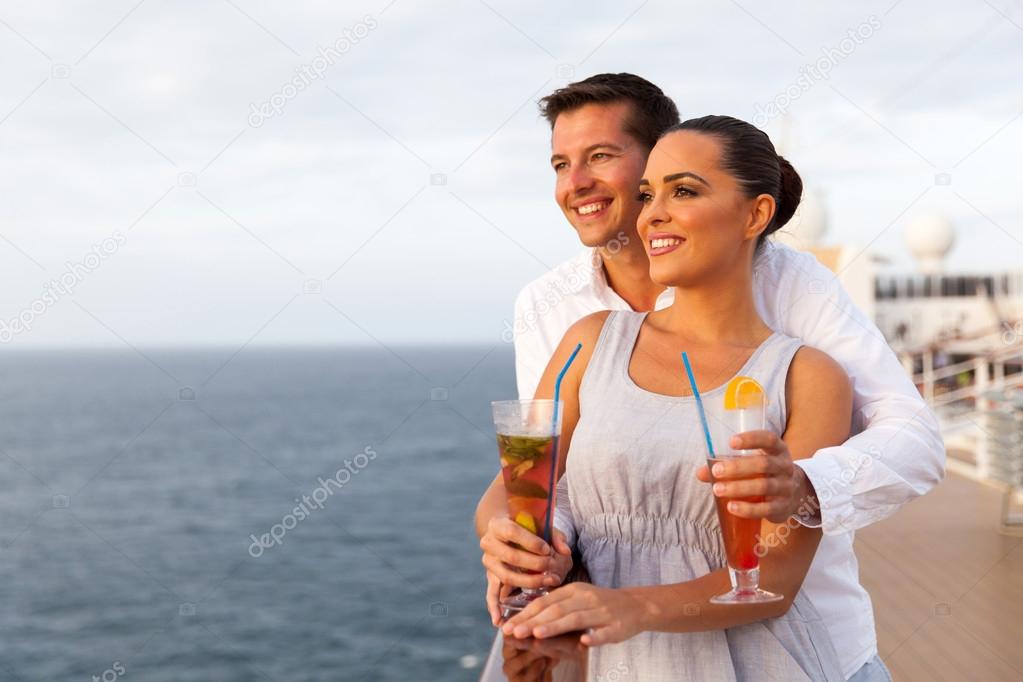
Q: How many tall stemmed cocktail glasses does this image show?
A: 2